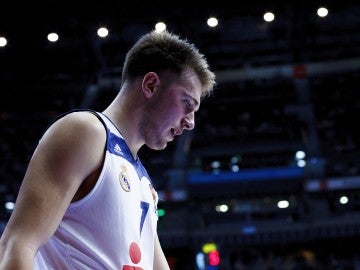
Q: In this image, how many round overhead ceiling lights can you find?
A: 7